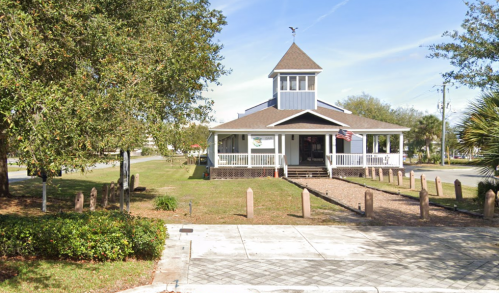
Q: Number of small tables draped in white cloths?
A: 0